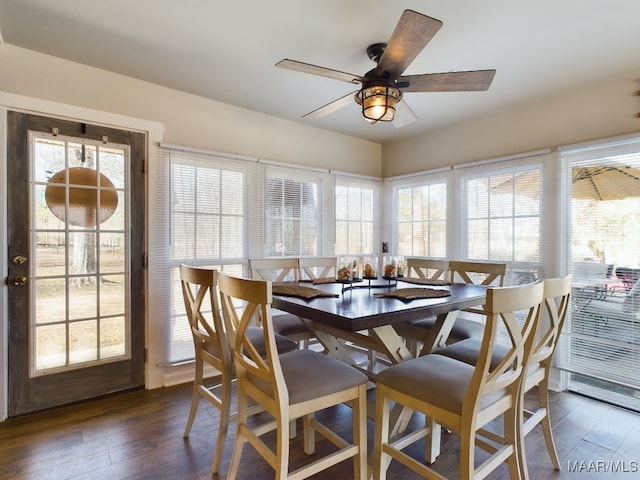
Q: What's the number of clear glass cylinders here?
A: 5